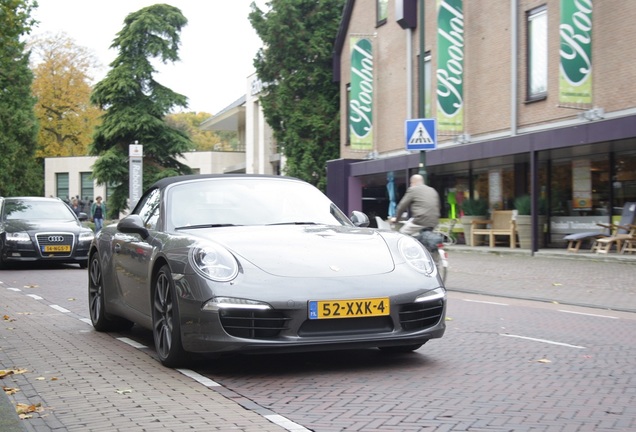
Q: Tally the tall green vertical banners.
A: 3